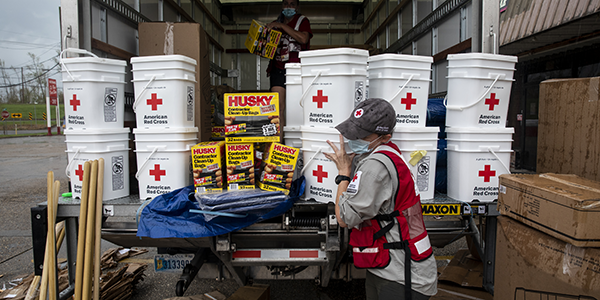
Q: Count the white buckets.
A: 12